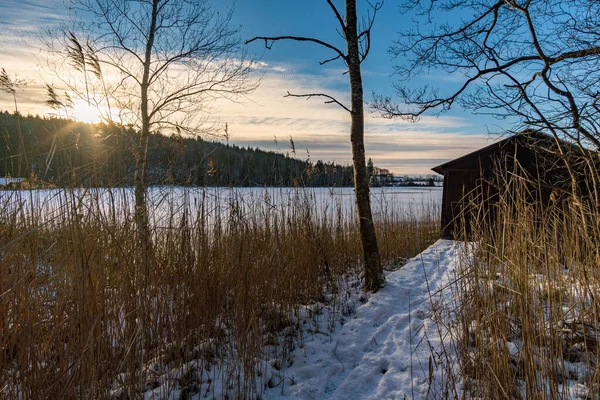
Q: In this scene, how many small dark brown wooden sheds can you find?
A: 1